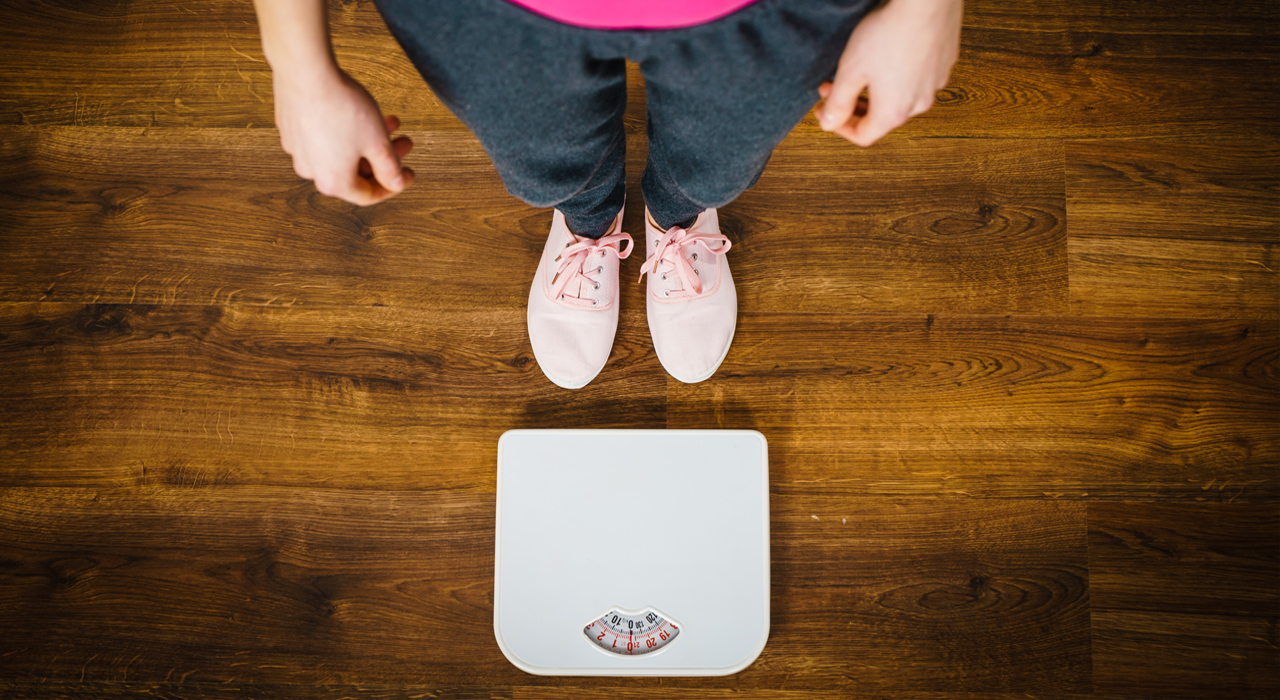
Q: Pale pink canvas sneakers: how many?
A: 2